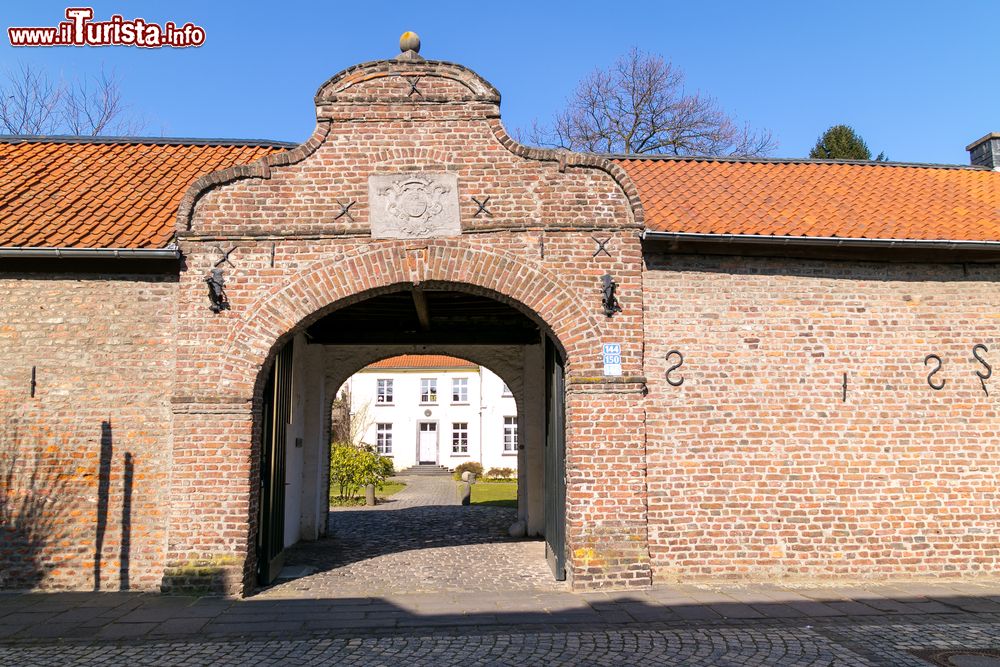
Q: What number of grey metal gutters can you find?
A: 2